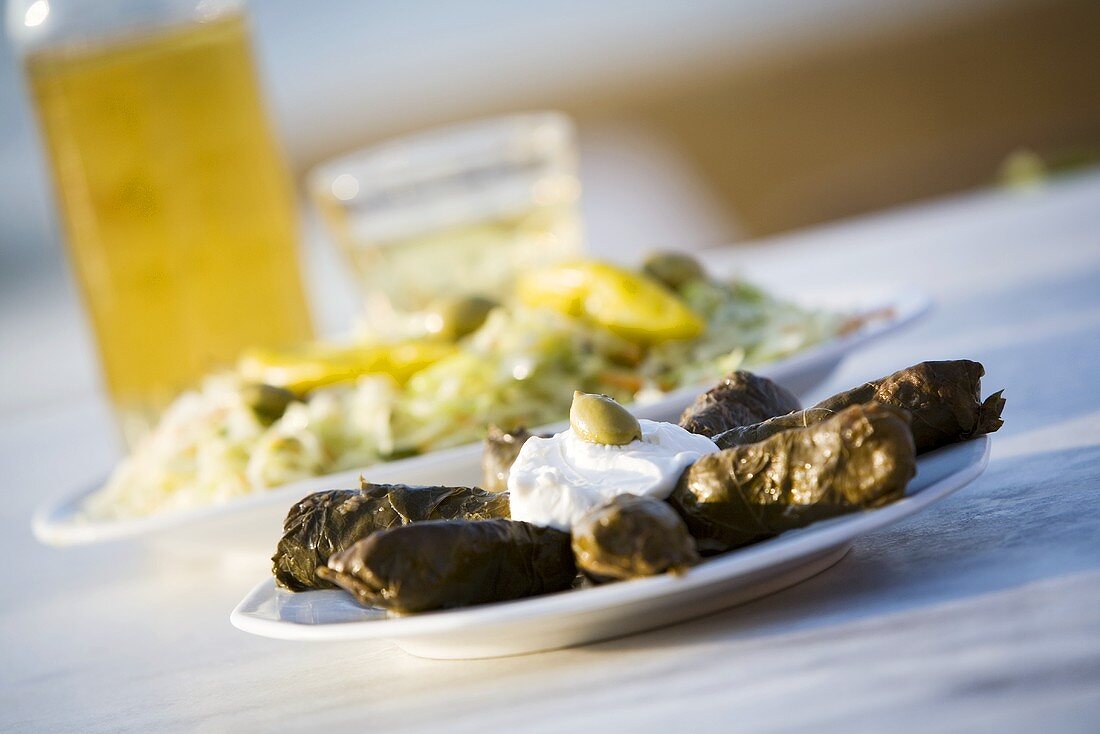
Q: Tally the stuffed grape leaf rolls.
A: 7